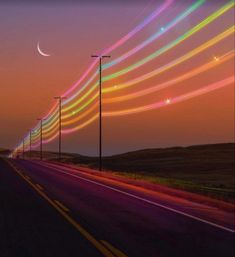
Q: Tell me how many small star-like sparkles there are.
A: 5